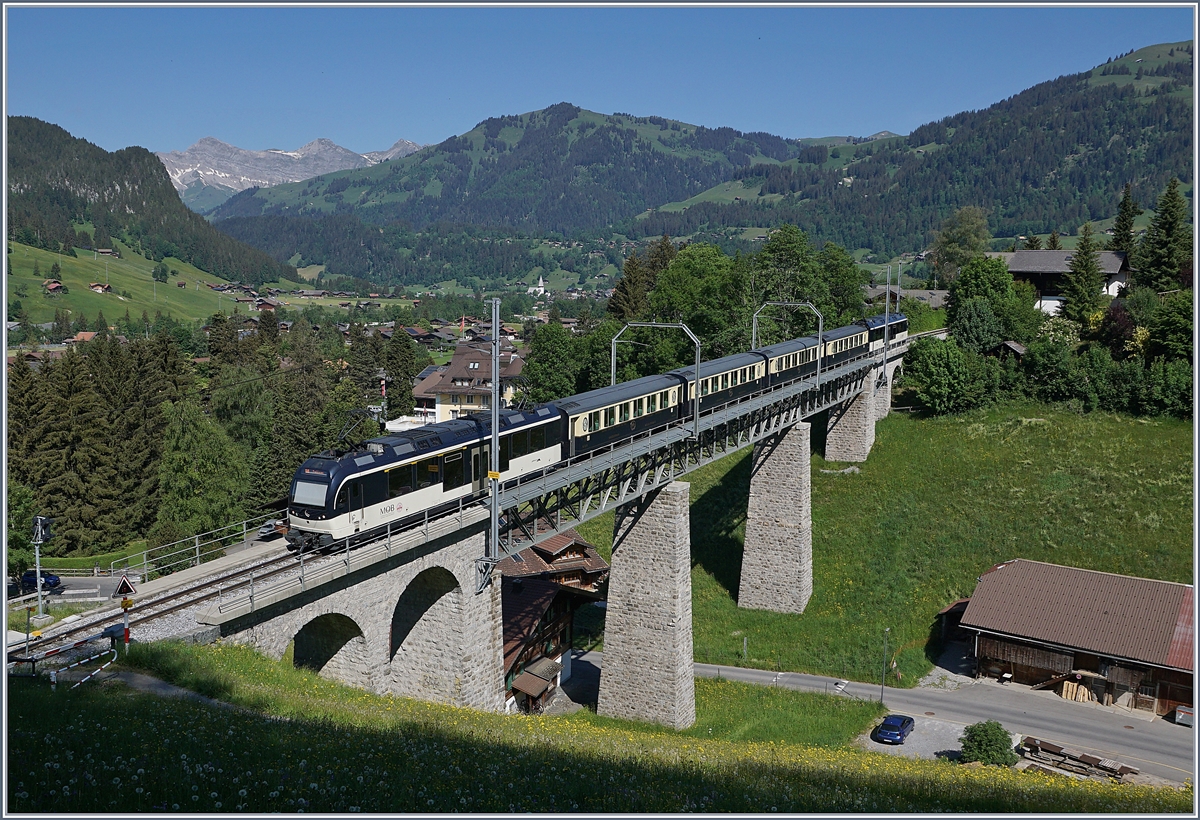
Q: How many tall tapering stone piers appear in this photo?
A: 3